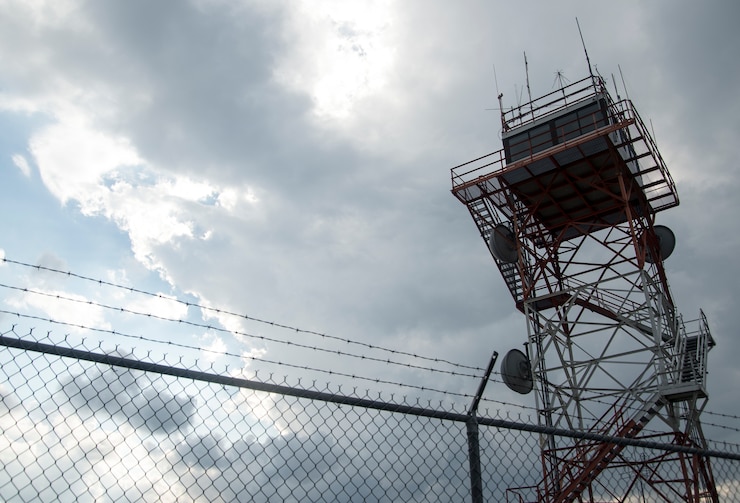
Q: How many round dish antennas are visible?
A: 3